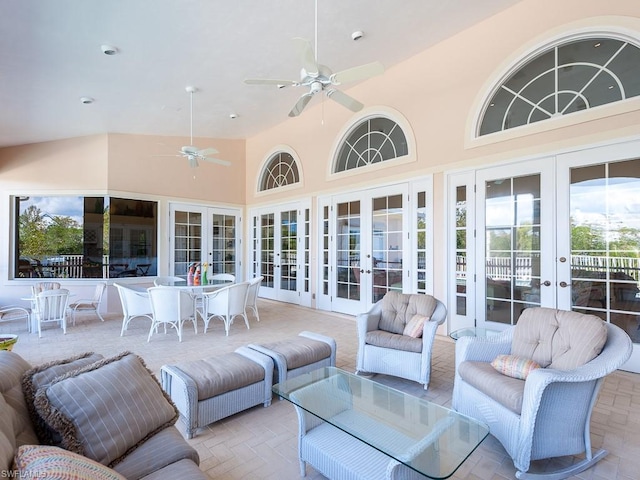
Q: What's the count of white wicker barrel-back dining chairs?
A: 6